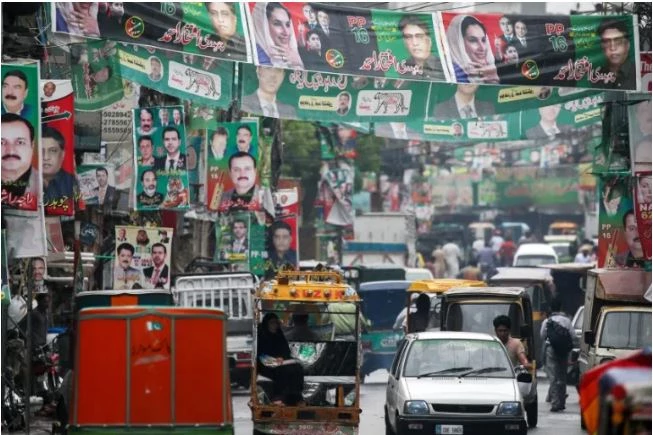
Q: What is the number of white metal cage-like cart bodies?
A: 1